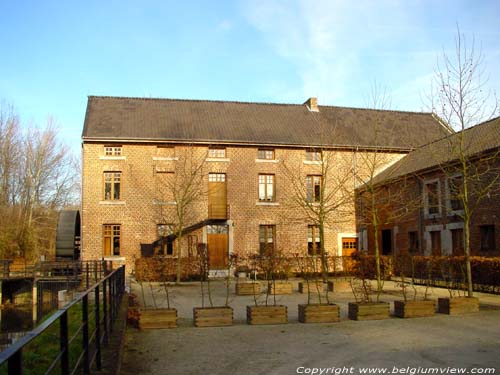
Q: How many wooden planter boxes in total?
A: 11